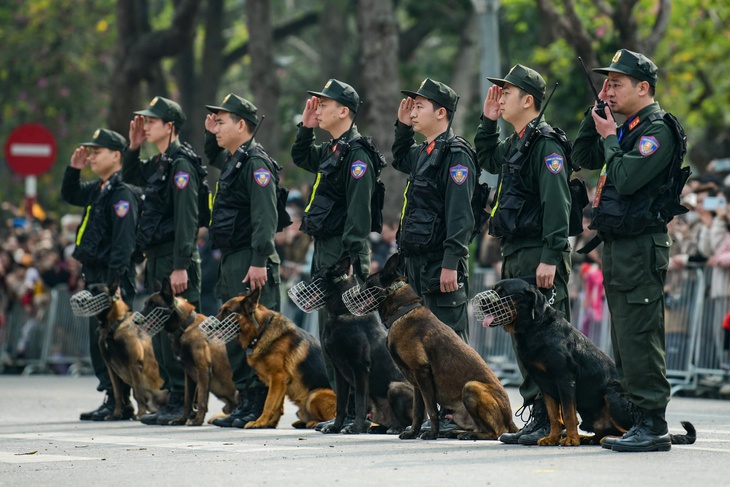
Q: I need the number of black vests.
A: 7